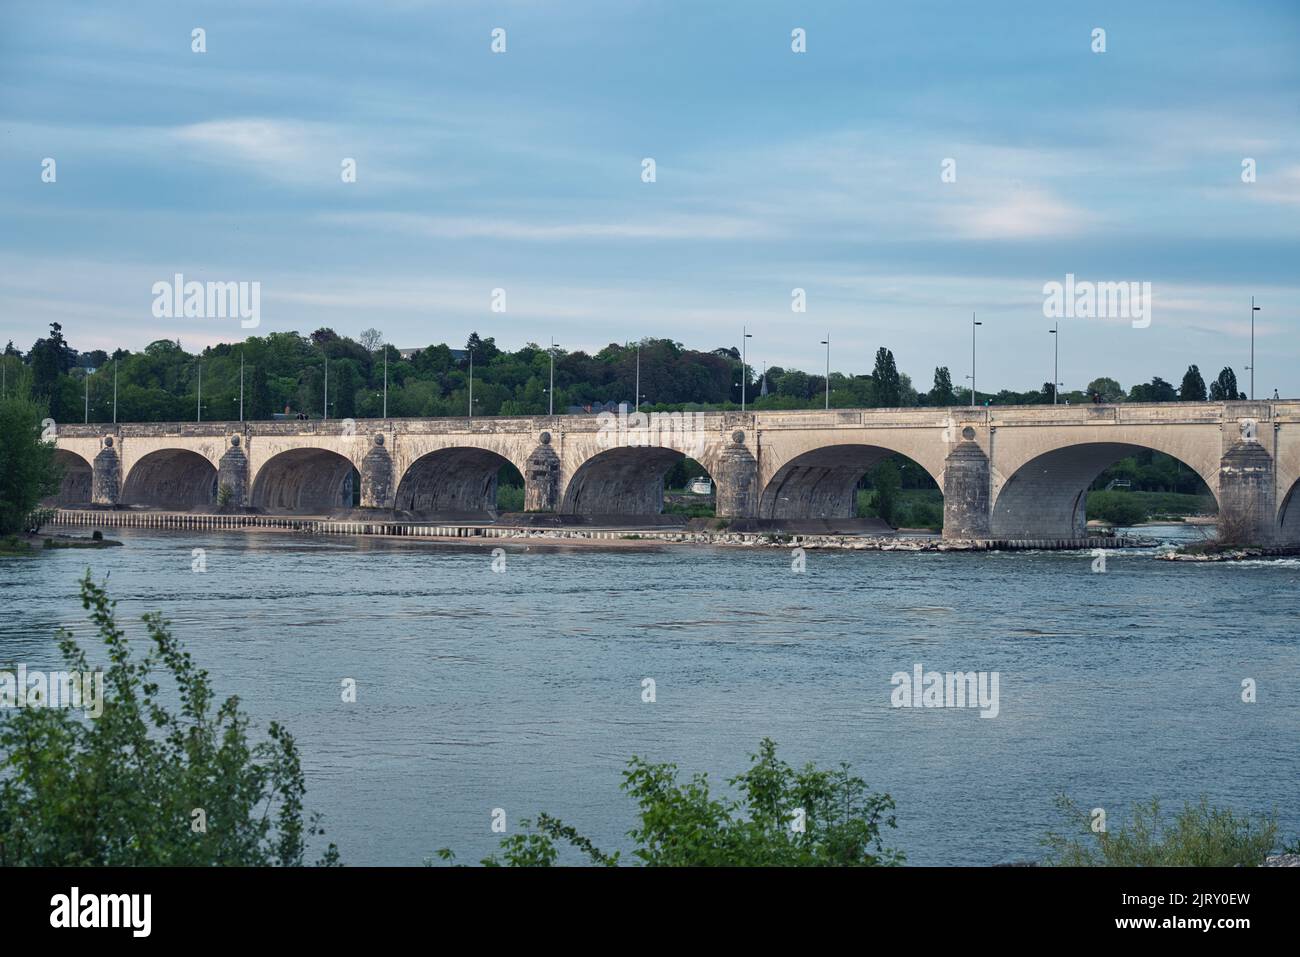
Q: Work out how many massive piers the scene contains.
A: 7